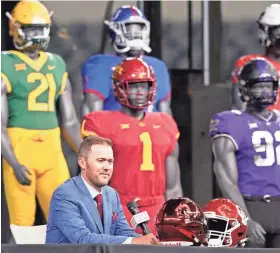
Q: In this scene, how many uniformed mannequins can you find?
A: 5